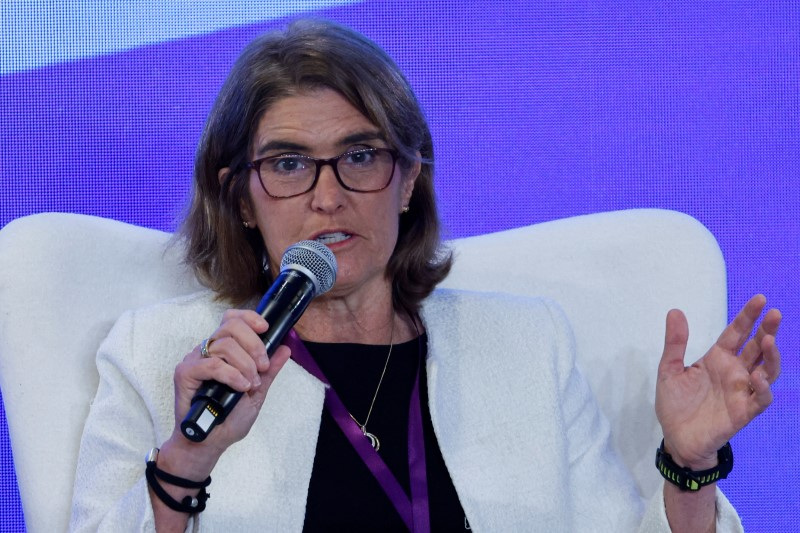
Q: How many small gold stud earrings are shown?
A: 2